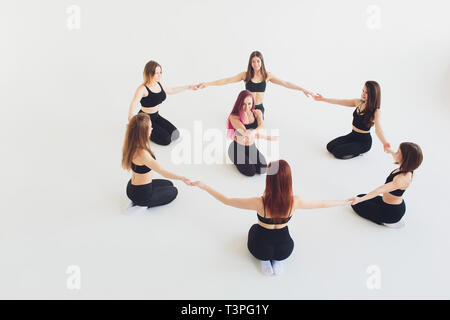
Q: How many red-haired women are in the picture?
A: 1